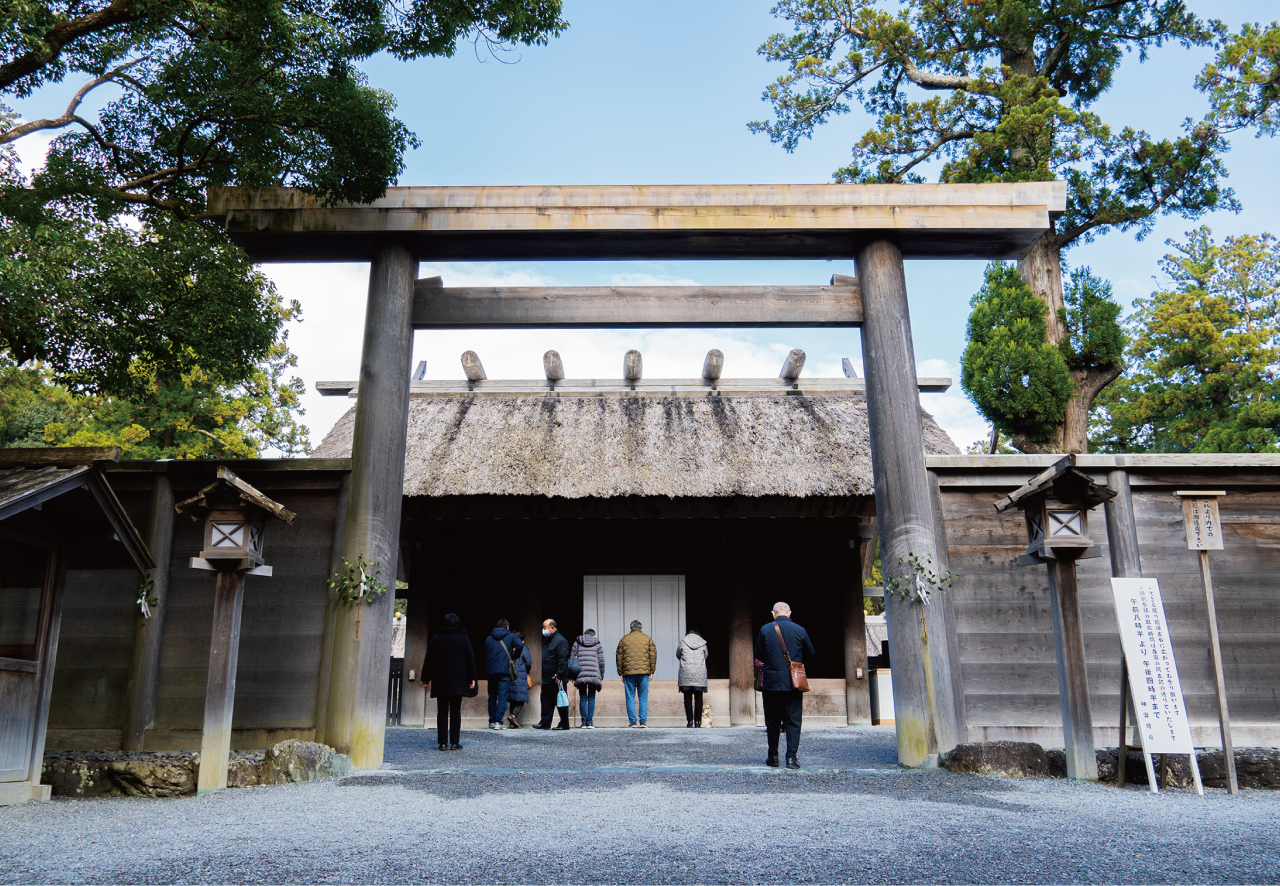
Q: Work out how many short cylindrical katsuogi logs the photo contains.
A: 5